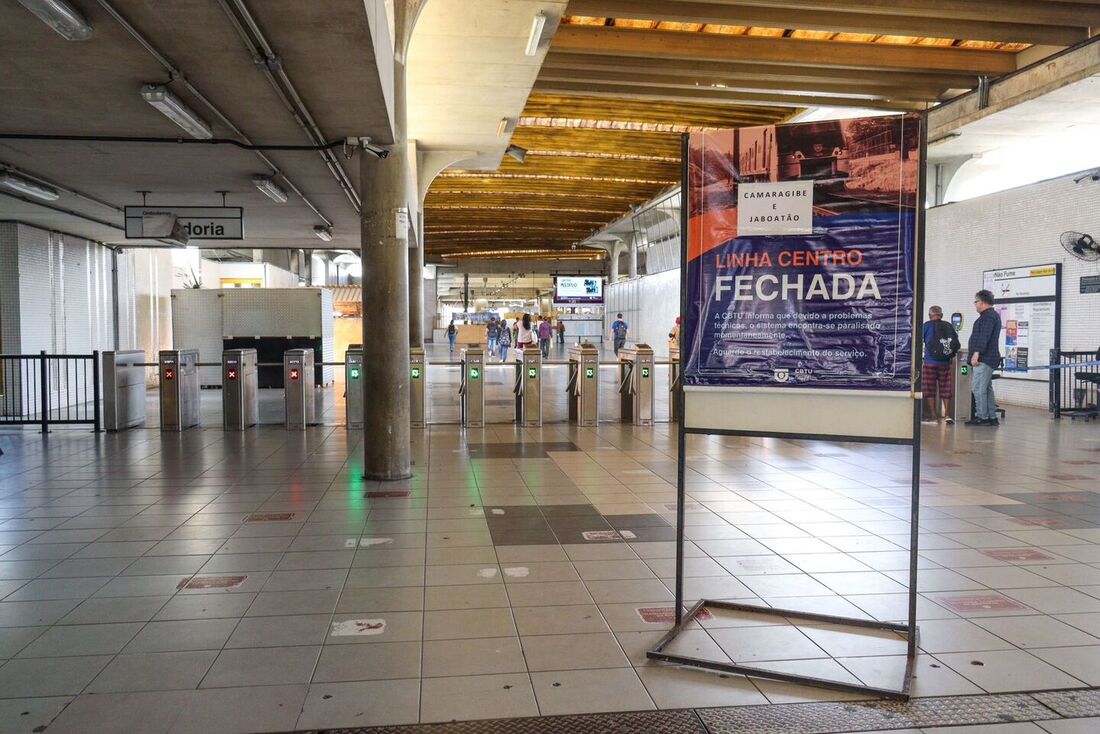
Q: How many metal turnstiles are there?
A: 12